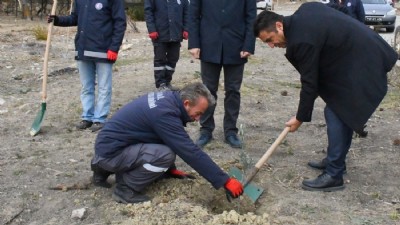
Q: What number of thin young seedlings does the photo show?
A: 1